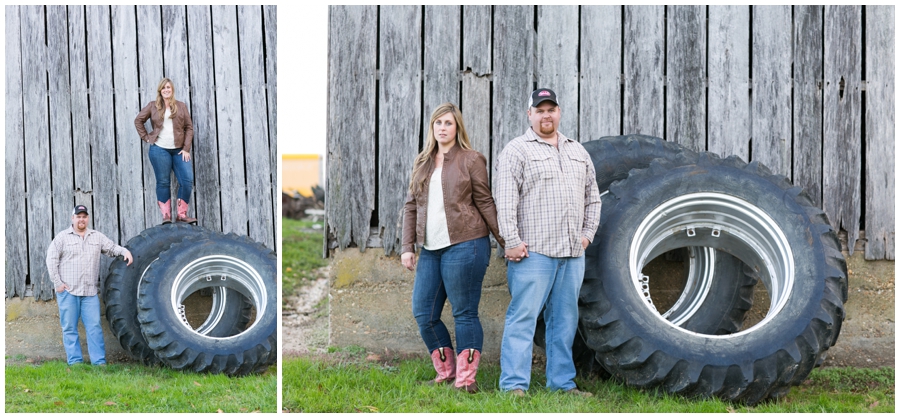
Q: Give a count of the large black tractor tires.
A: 4